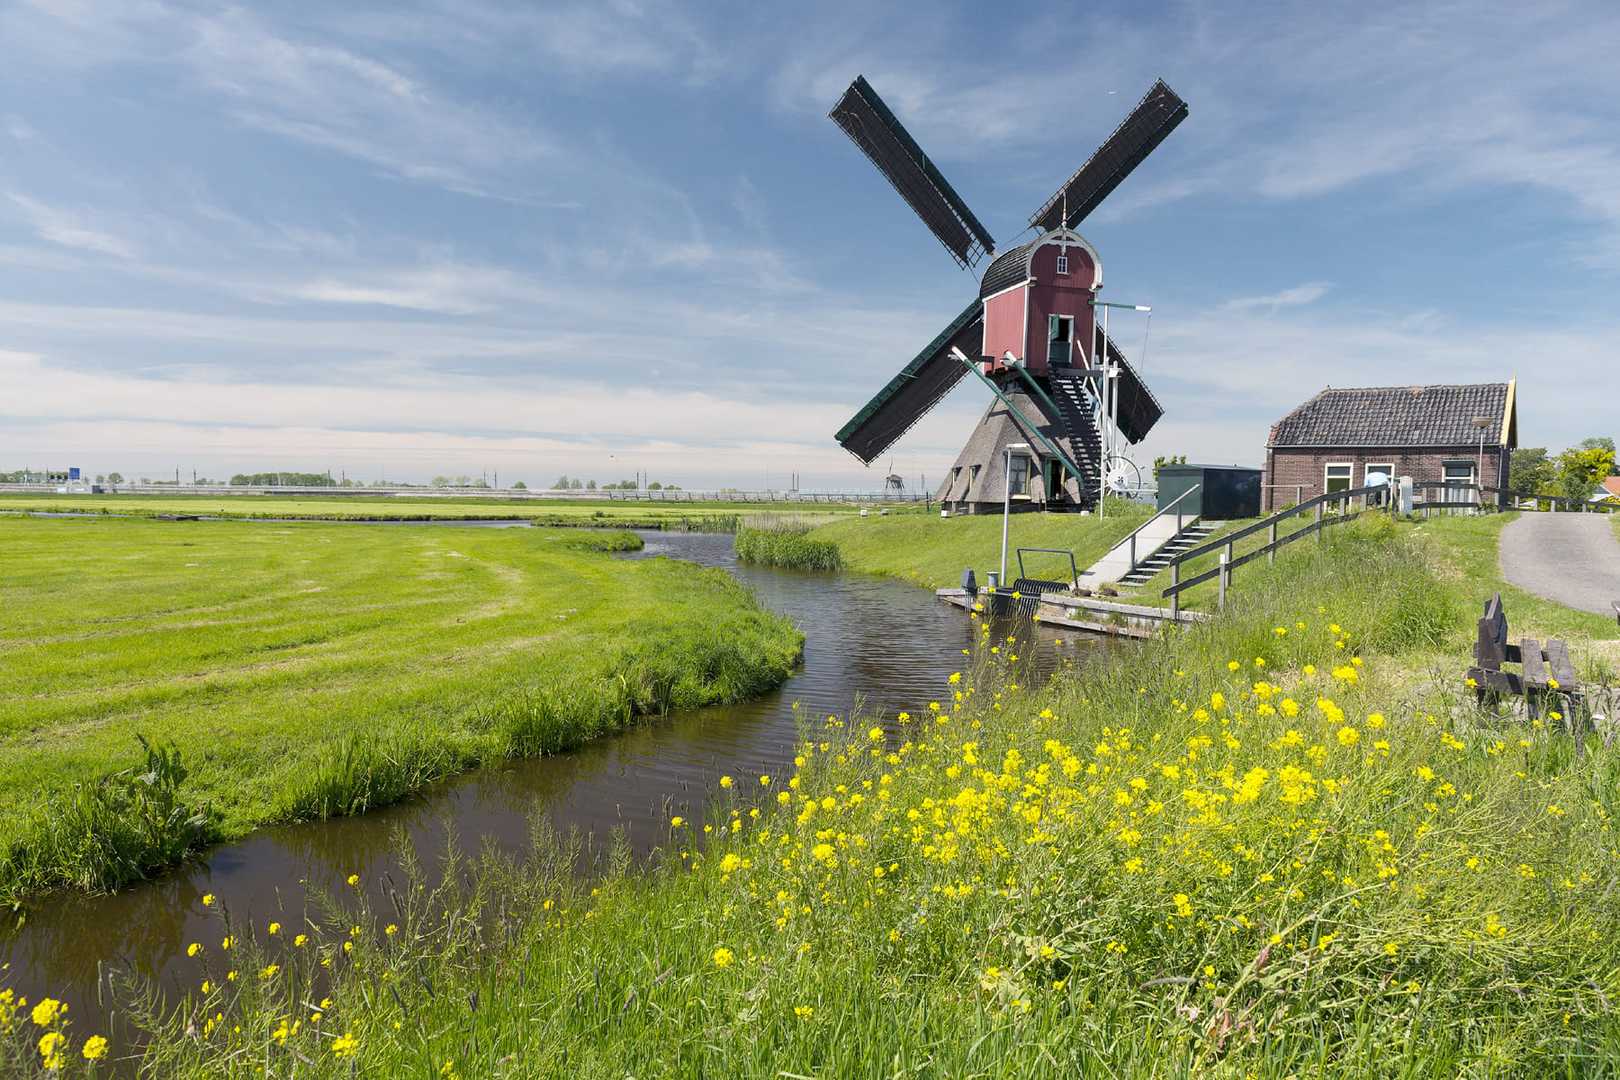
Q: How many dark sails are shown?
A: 4